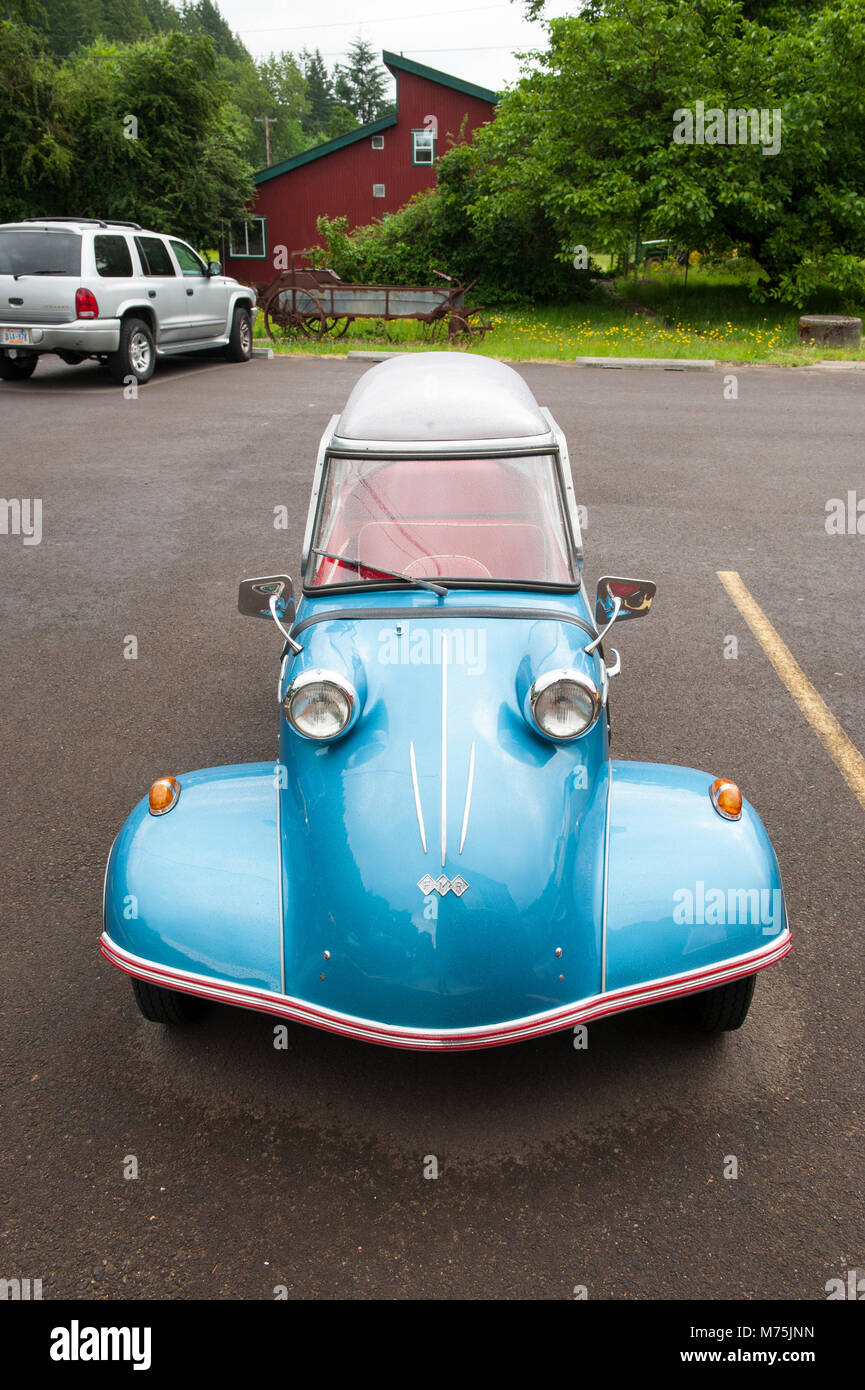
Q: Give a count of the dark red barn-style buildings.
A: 1